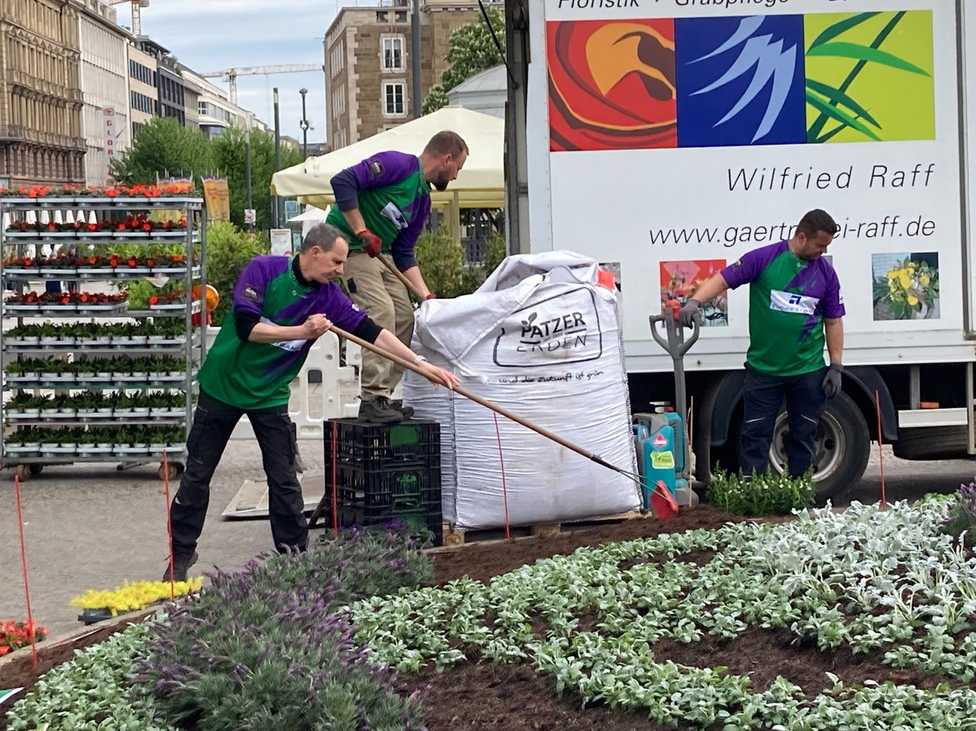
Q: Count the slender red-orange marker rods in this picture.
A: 5